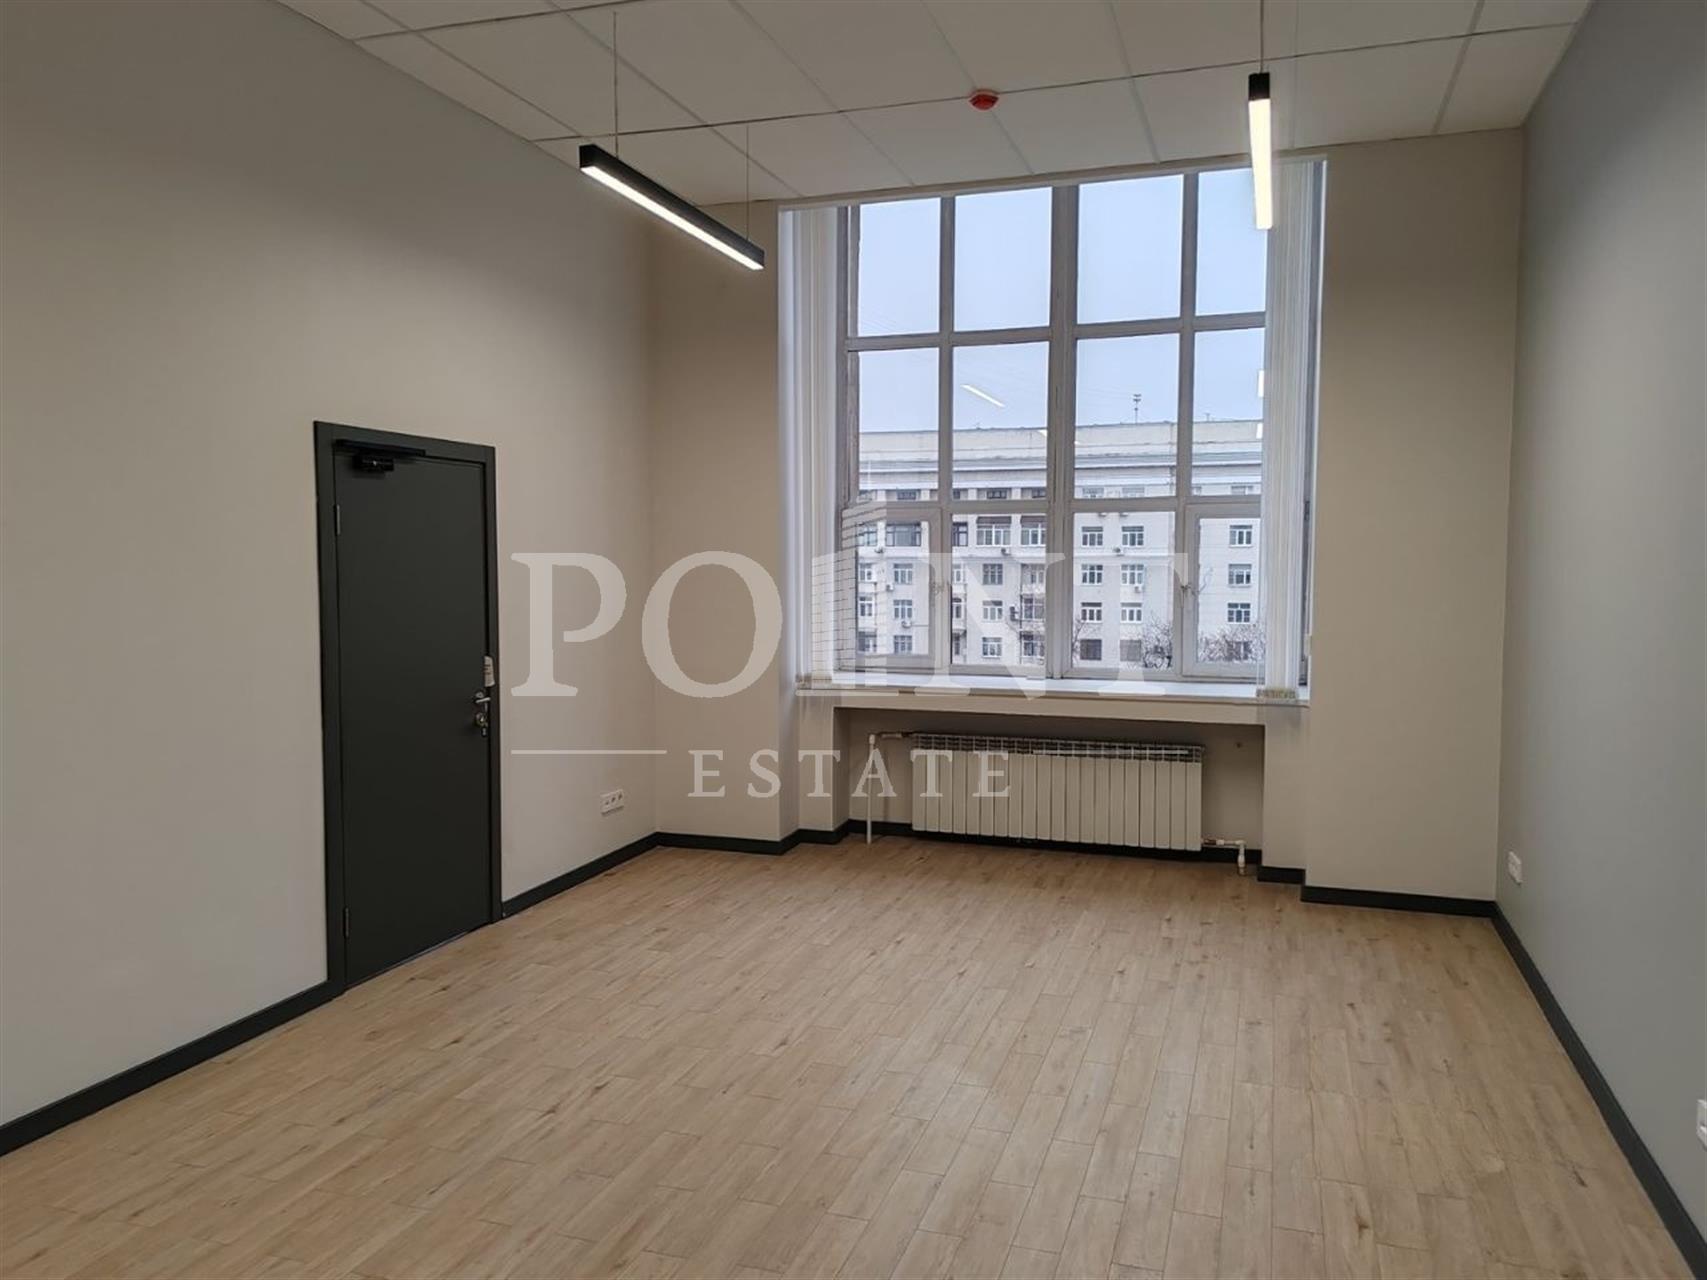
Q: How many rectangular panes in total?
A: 12